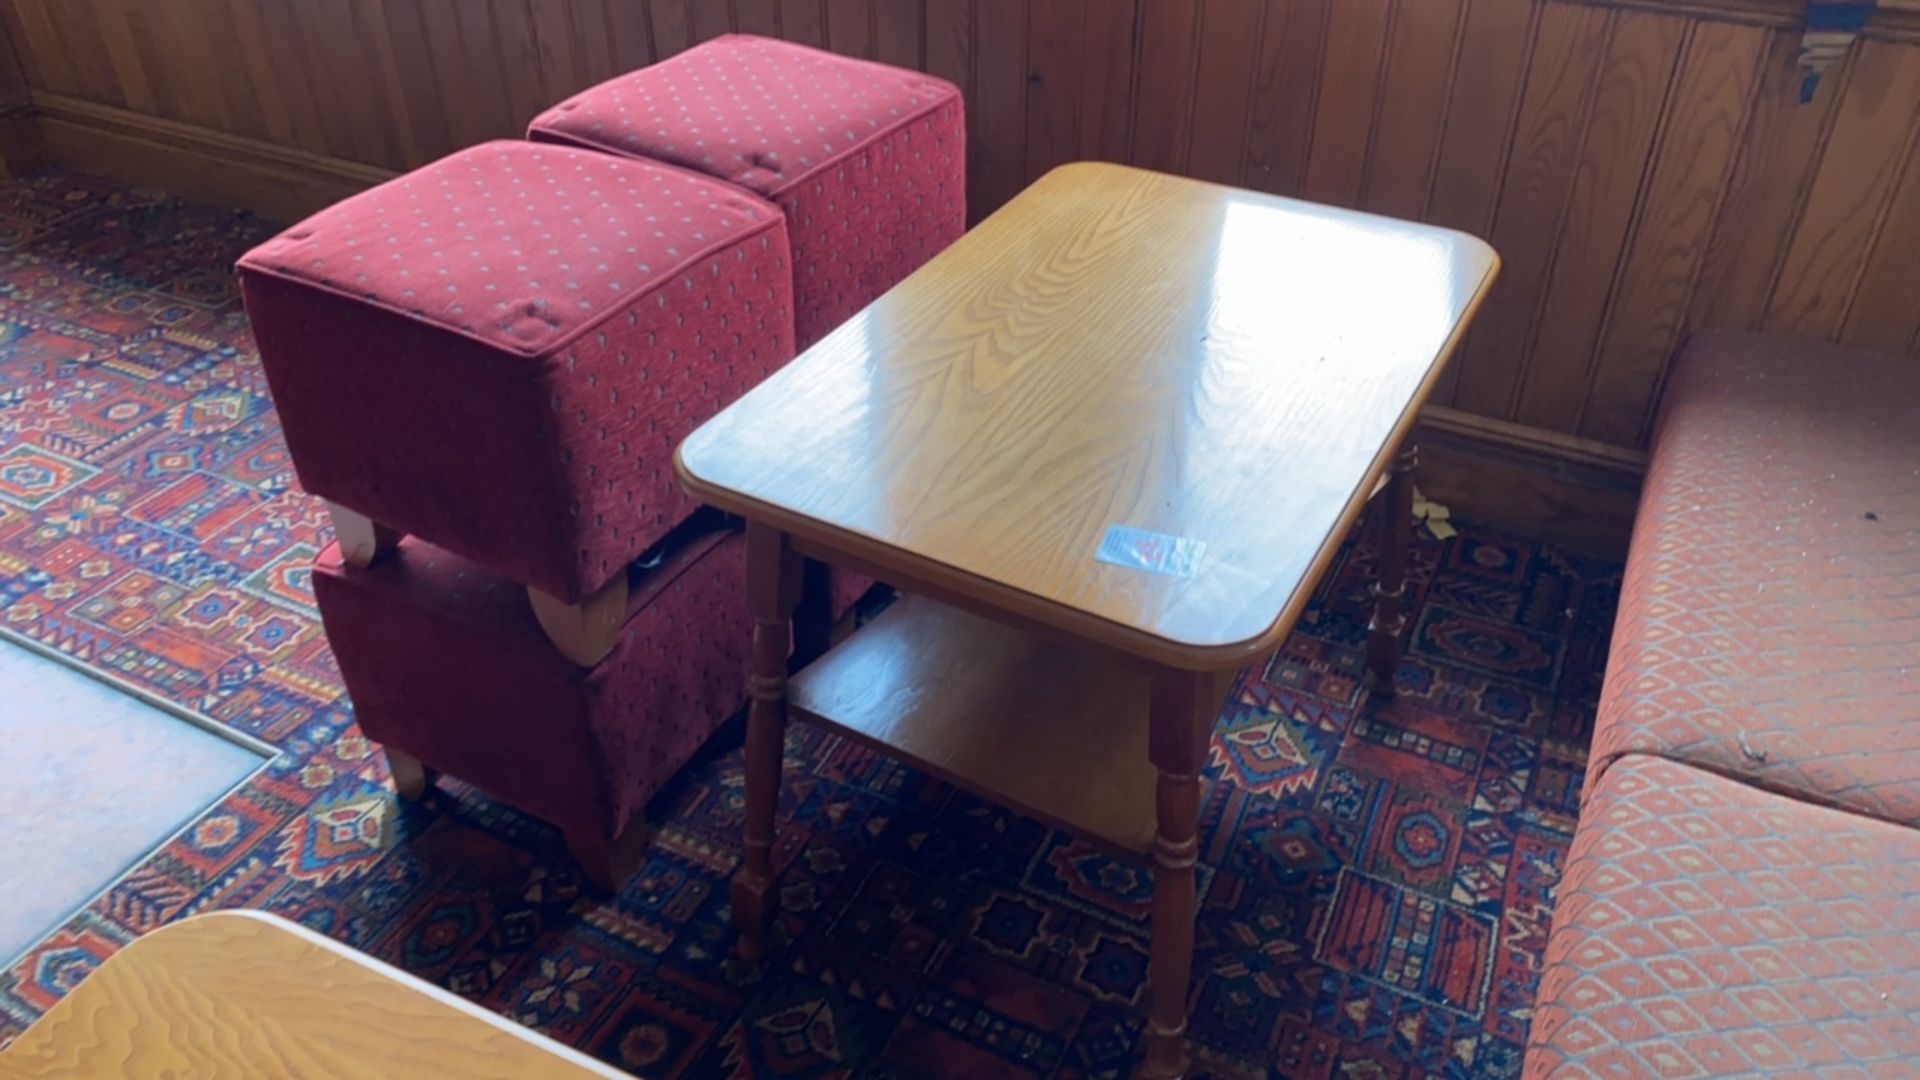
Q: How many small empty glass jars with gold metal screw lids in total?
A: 0